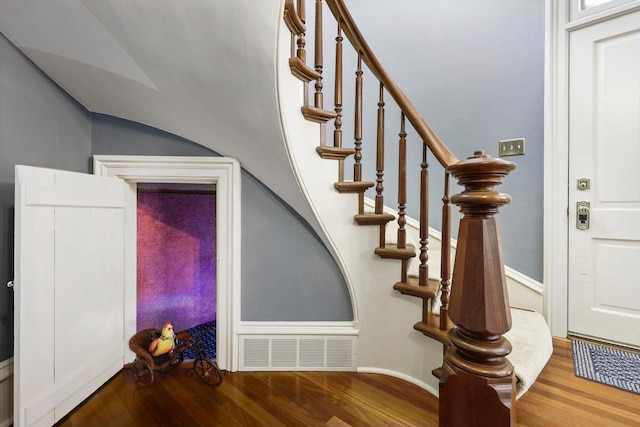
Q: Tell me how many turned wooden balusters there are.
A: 8